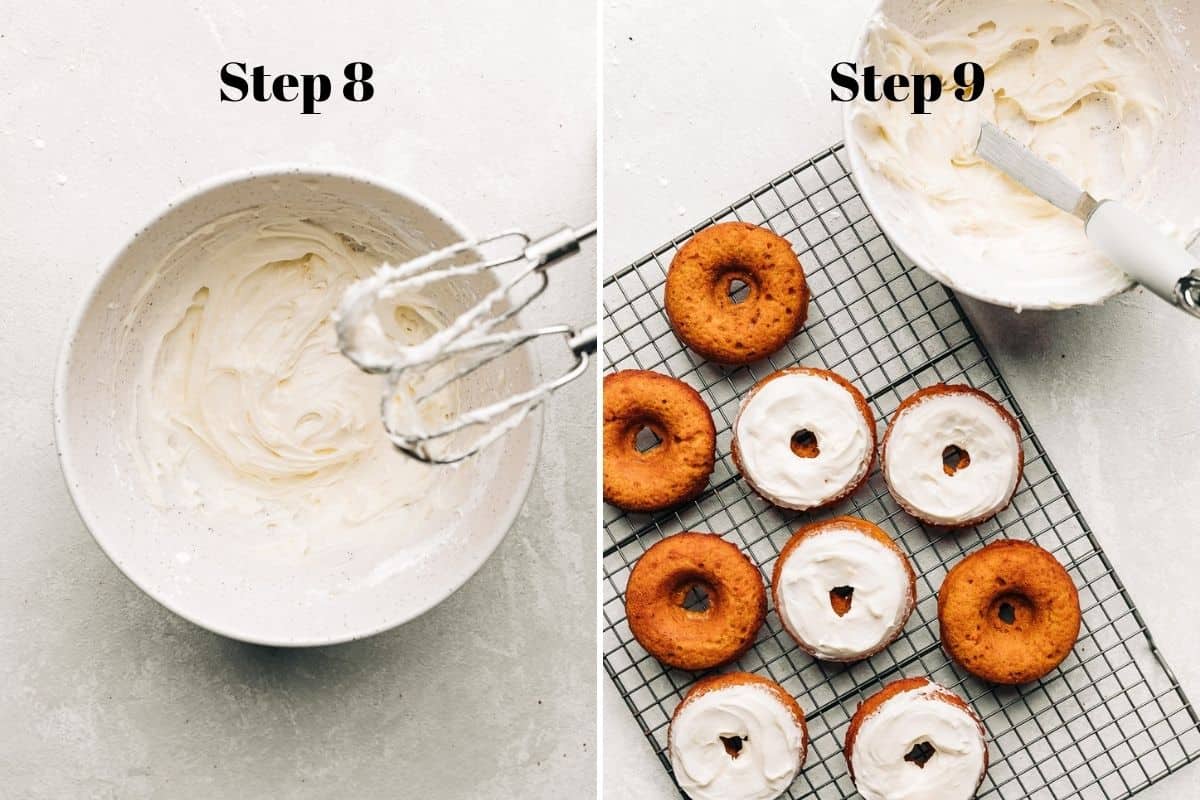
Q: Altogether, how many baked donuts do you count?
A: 9